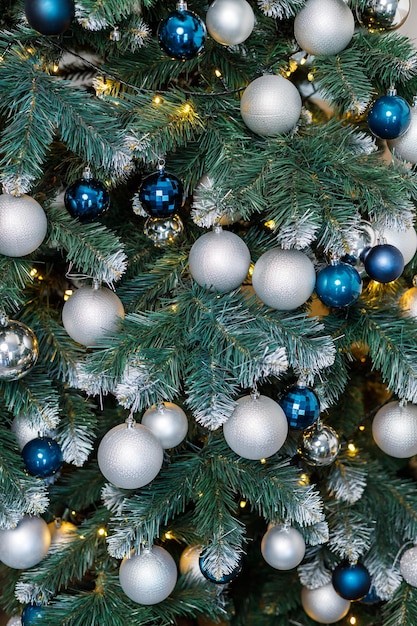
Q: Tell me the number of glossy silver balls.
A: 5